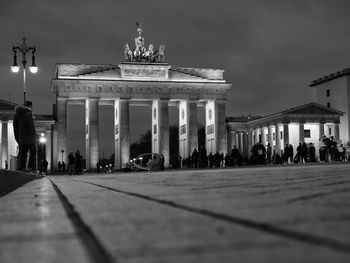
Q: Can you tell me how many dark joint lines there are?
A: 2